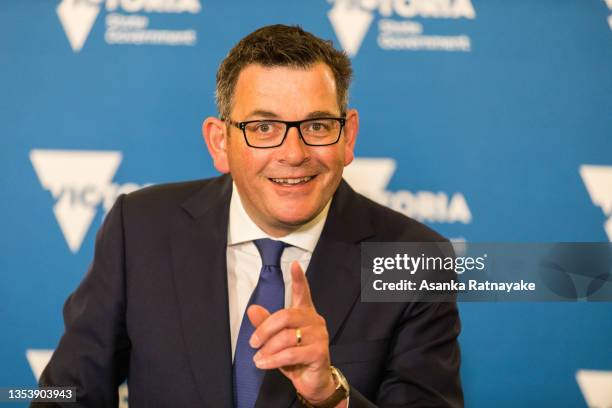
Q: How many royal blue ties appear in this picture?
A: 1